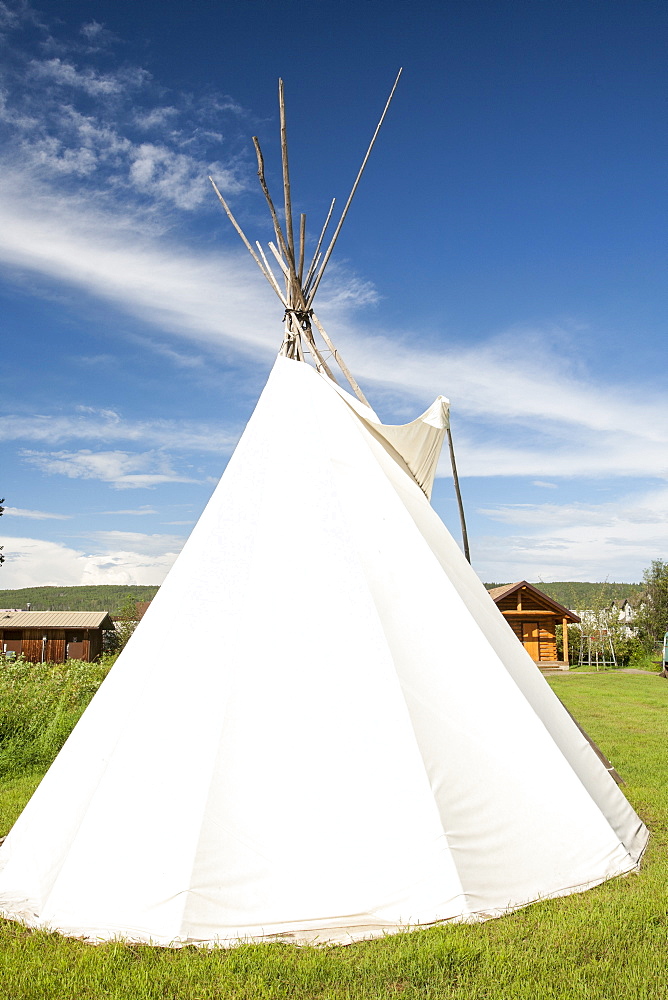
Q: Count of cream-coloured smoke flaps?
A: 1